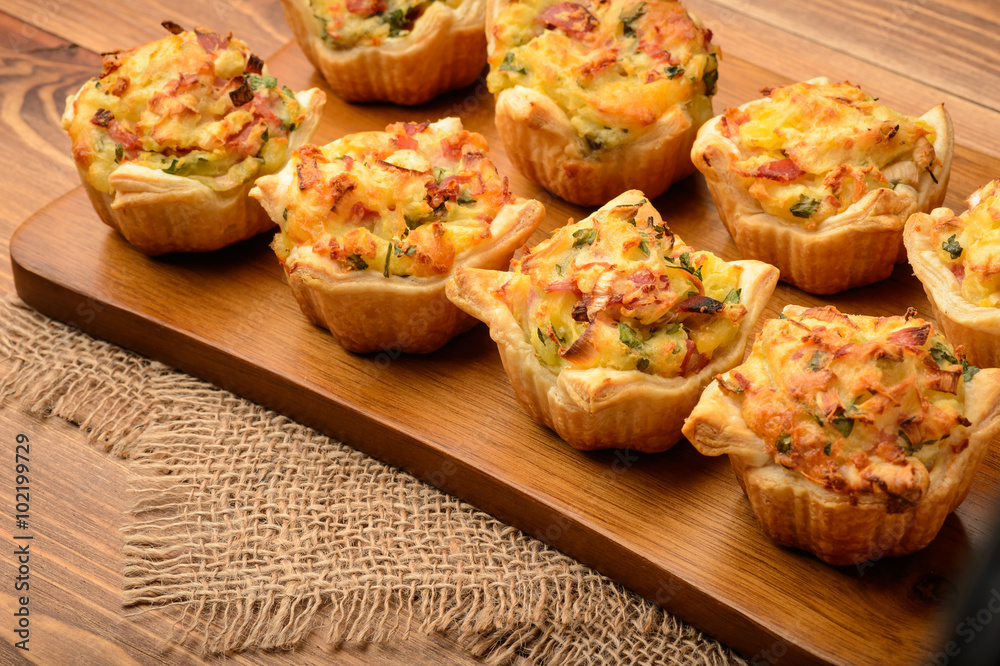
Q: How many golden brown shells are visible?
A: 8